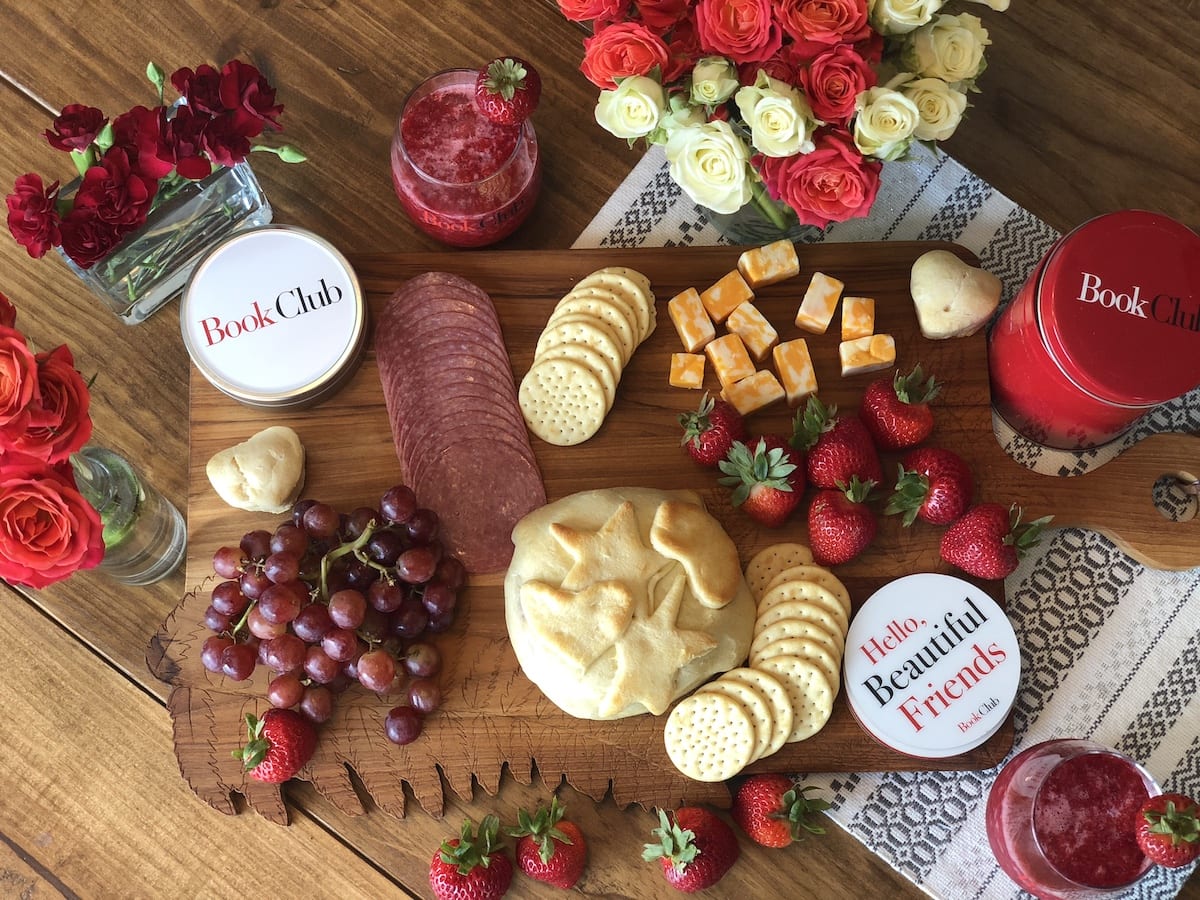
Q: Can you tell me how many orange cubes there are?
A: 11